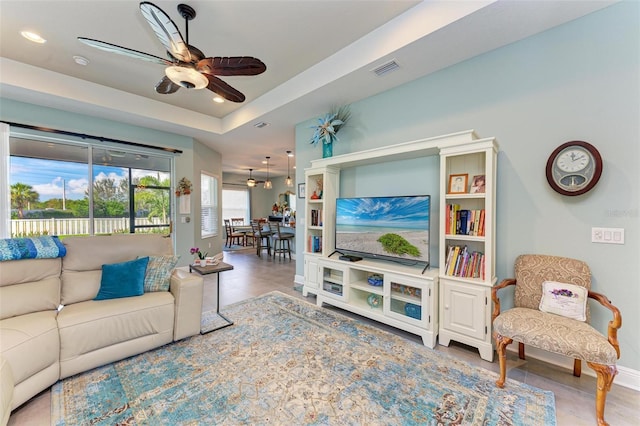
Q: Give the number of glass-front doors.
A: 2